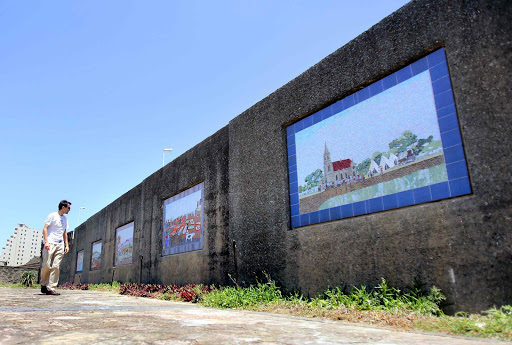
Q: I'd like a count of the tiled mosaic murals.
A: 5